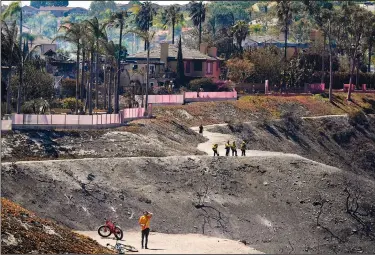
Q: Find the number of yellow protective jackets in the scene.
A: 4